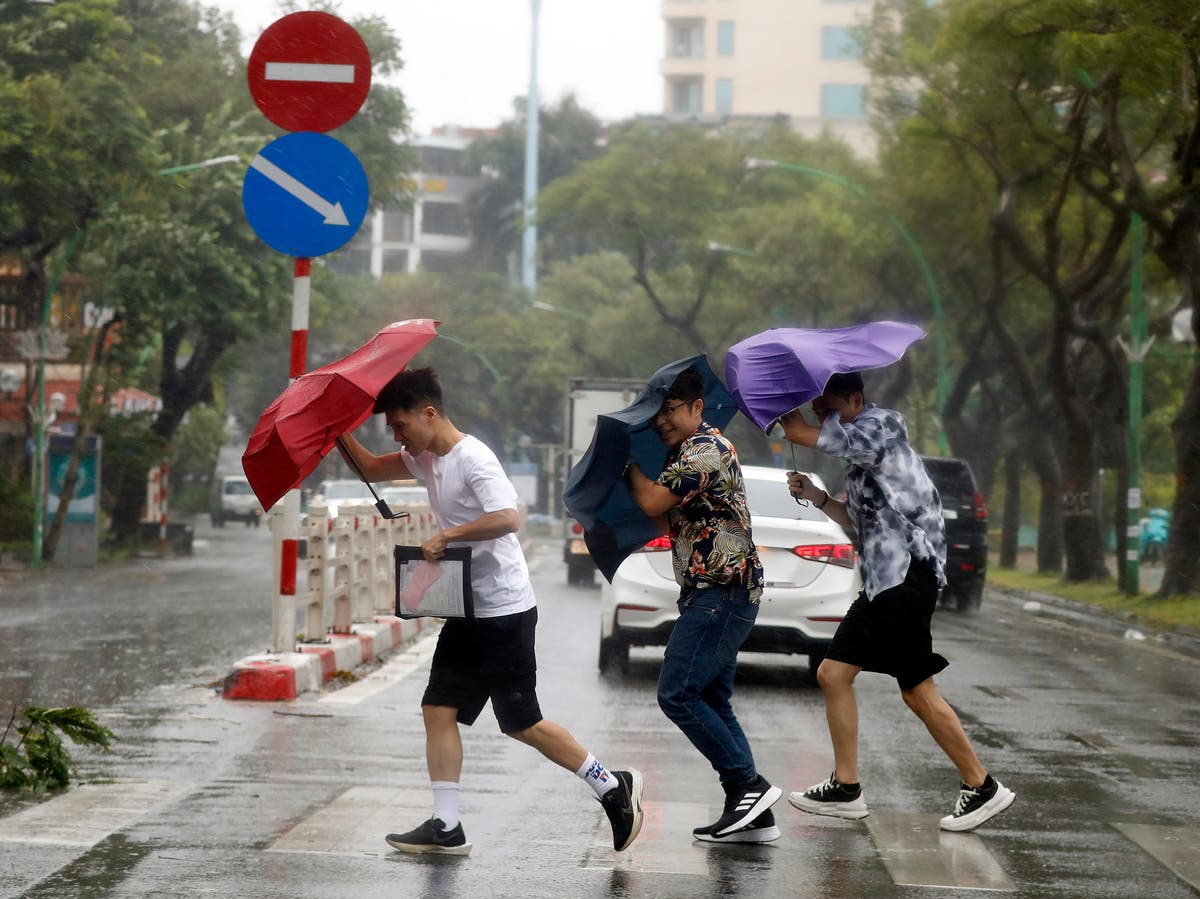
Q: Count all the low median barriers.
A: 1